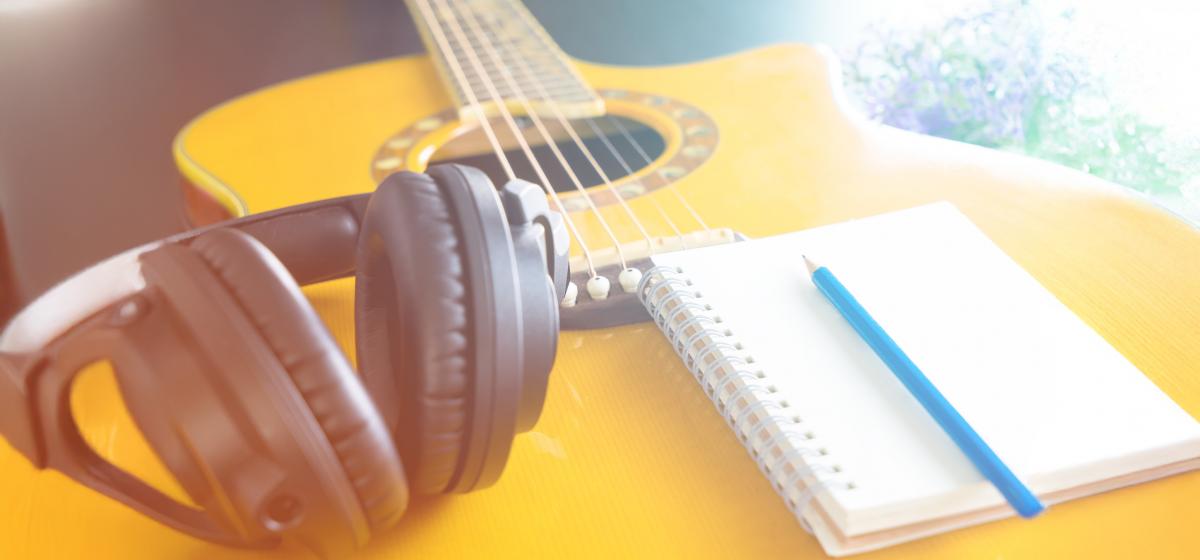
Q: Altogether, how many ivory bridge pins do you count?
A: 3